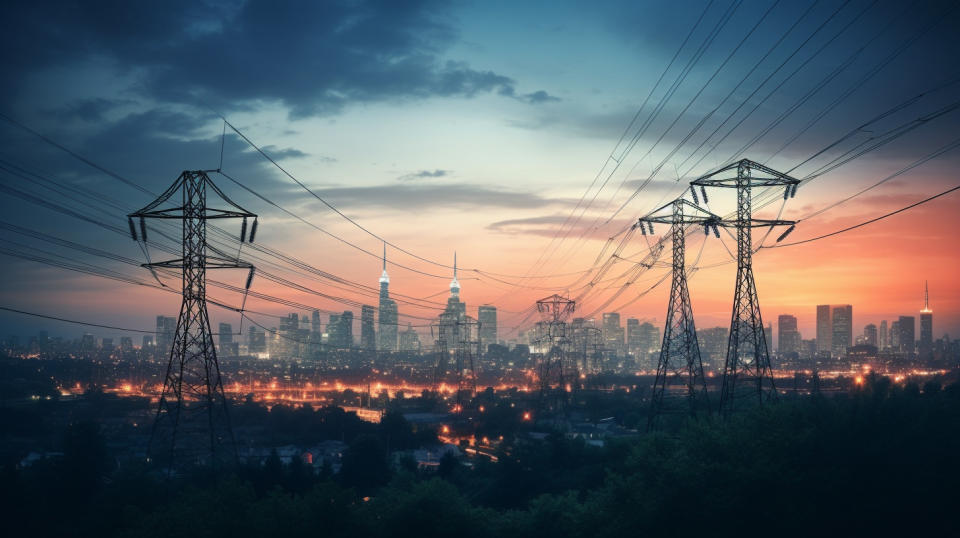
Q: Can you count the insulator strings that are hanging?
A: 14